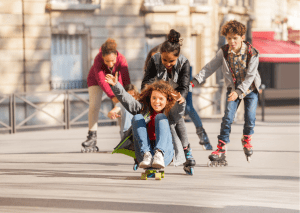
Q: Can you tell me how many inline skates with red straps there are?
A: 2